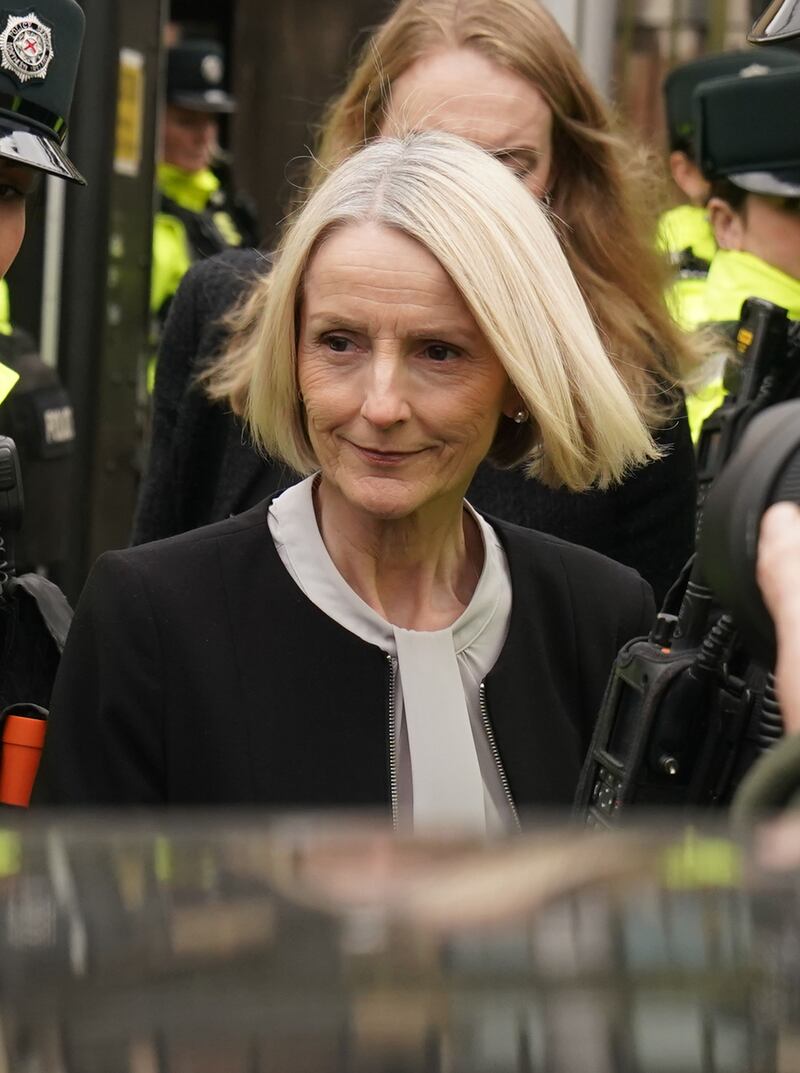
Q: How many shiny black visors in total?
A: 4